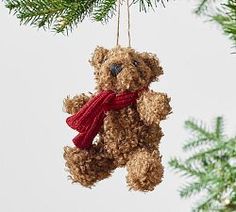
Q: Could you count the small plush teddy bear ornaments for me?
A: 1